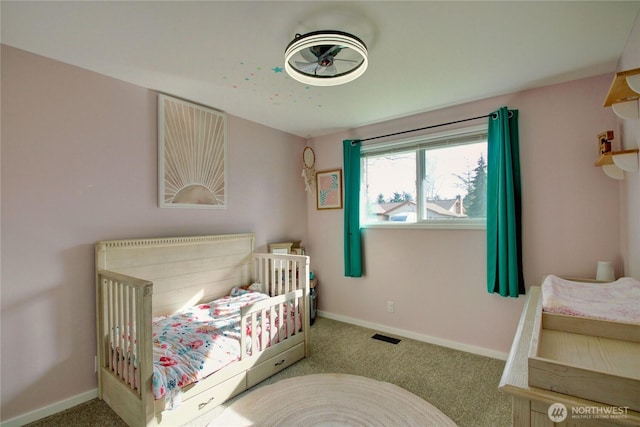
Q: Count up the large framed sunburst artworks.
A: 1